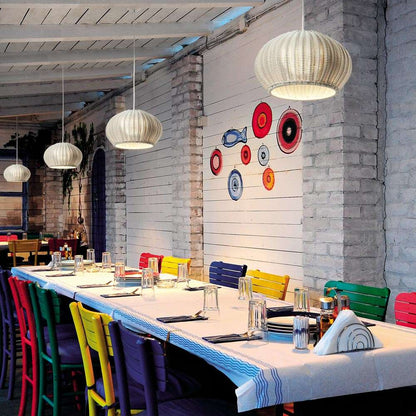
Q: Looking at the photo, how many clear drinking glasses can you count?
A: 12